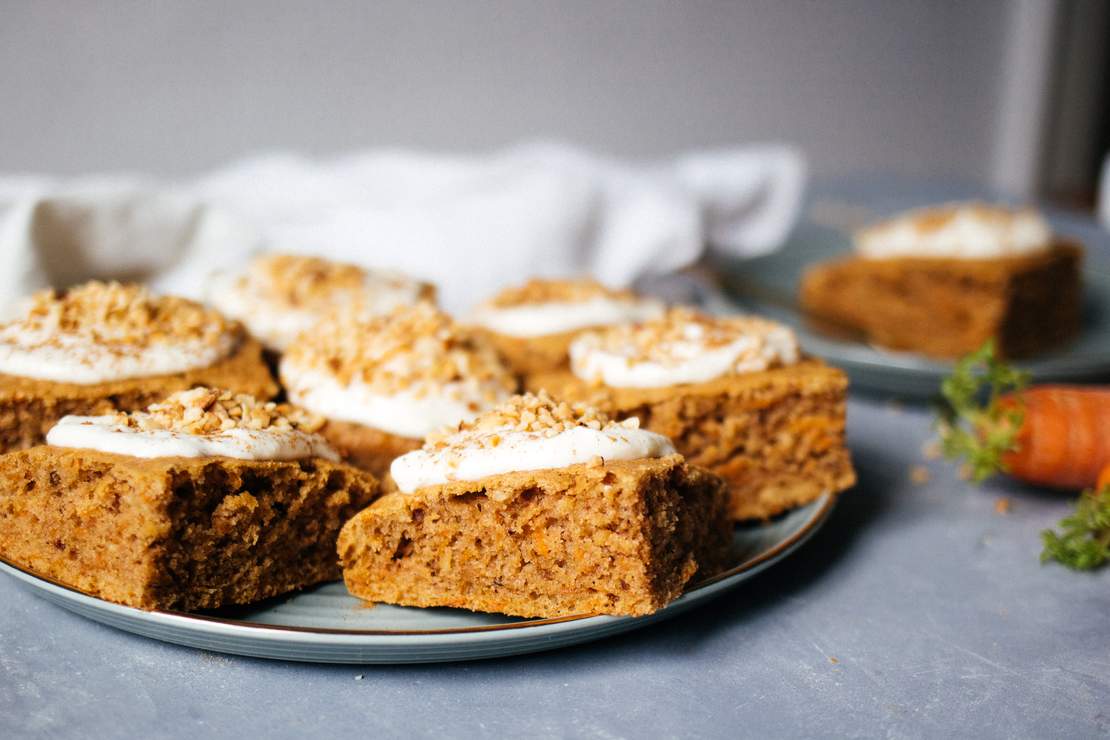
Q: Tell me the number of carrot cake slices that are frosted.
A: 8